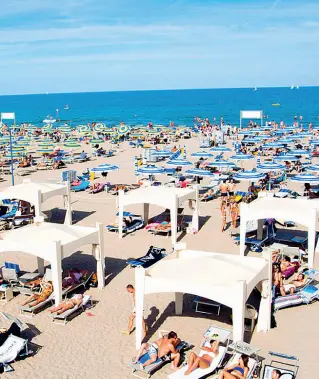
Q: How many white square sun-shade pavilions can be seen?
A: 5